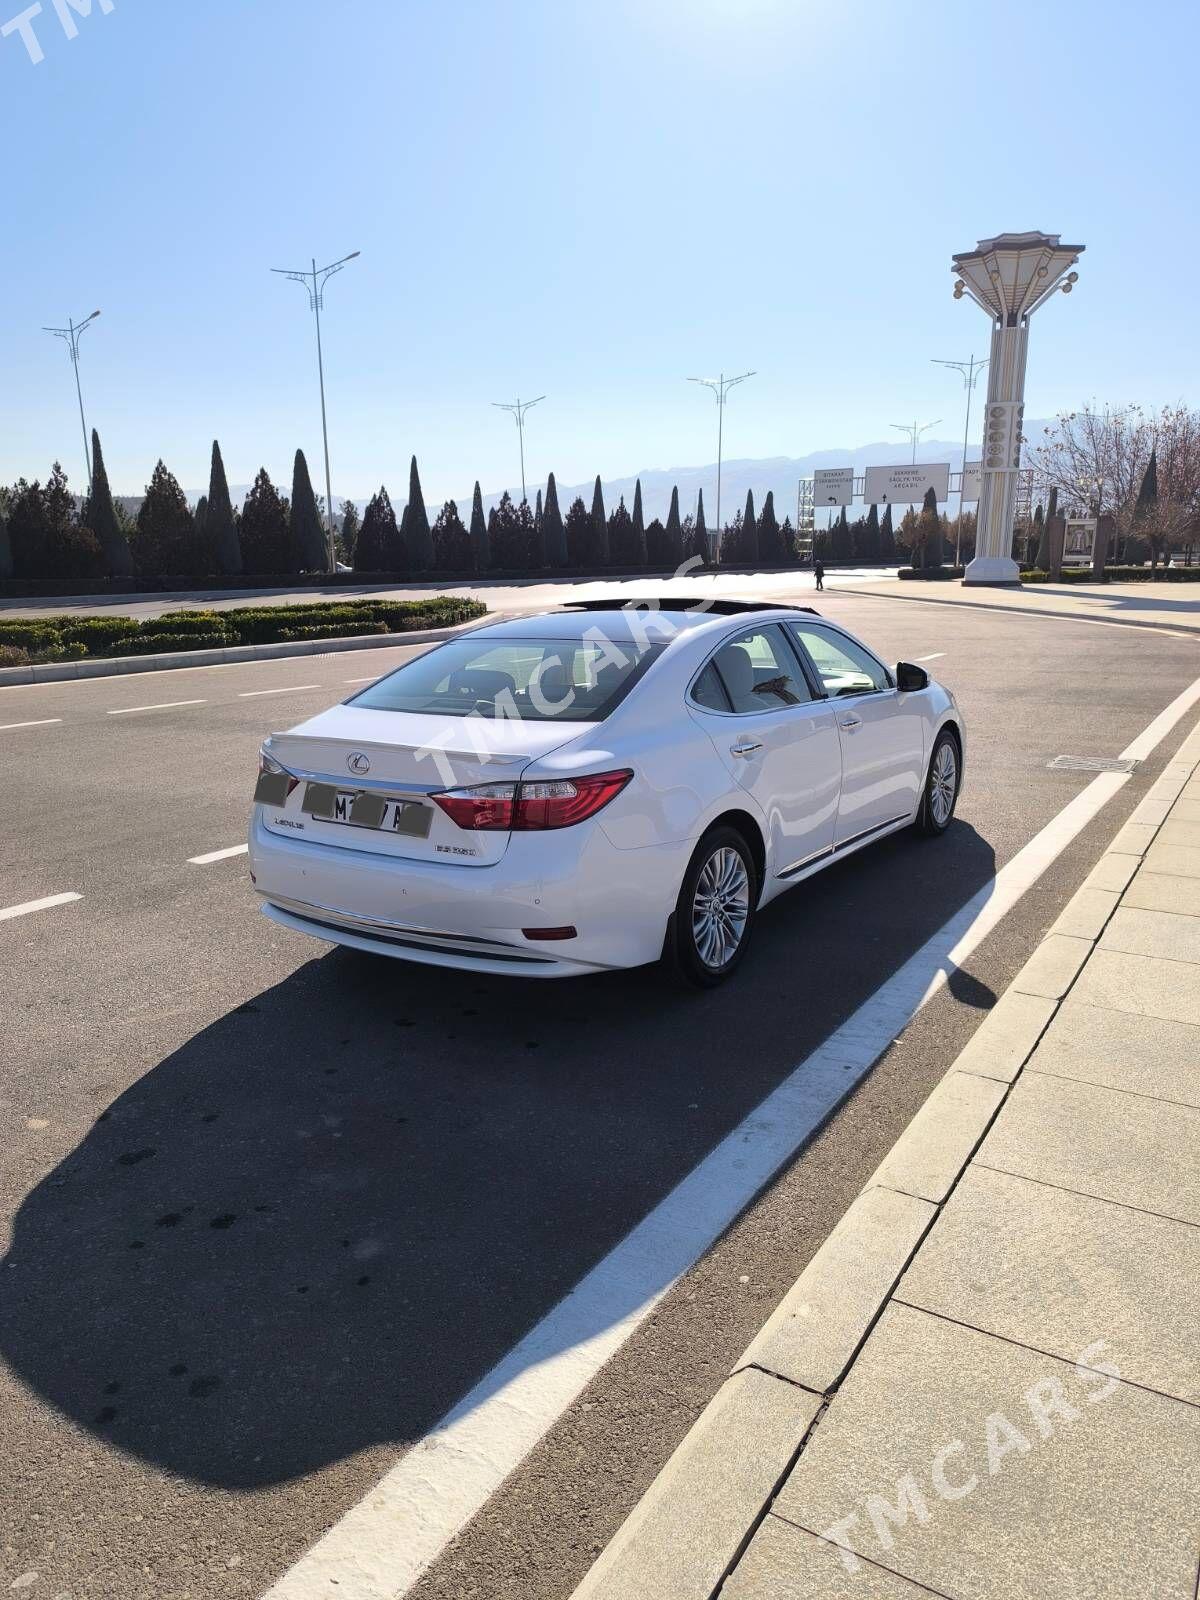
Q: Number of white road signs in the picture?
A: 3